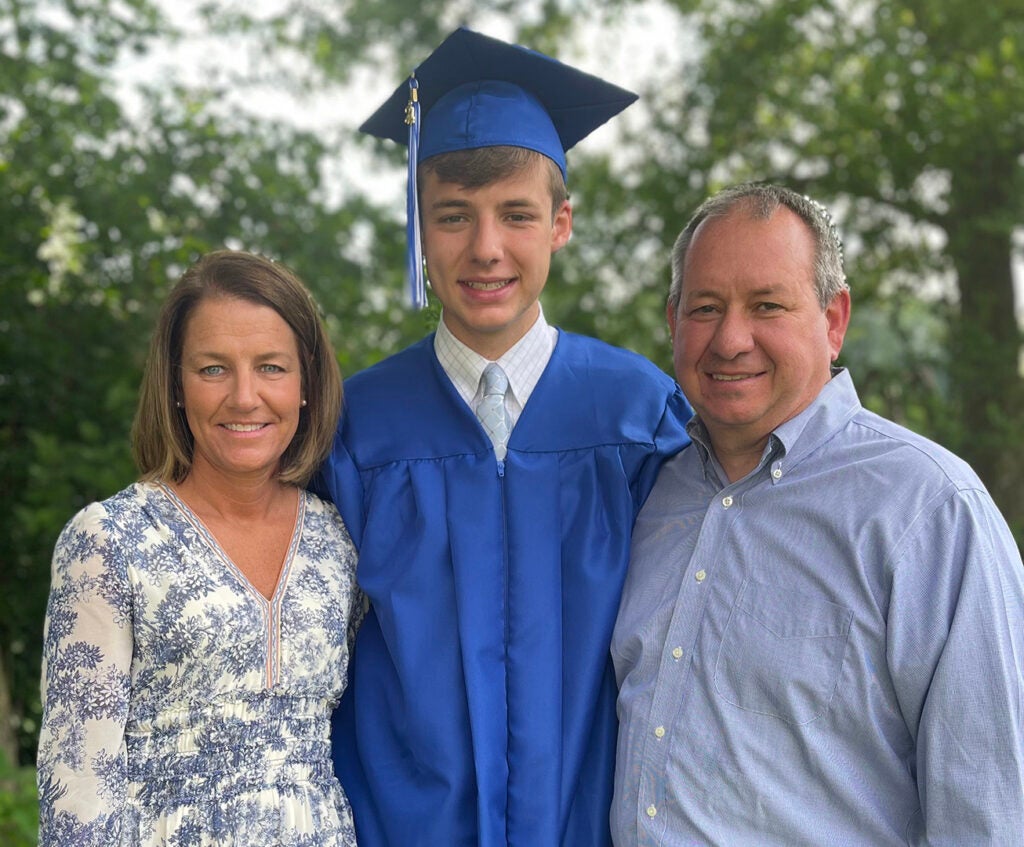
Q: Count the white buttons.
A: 6